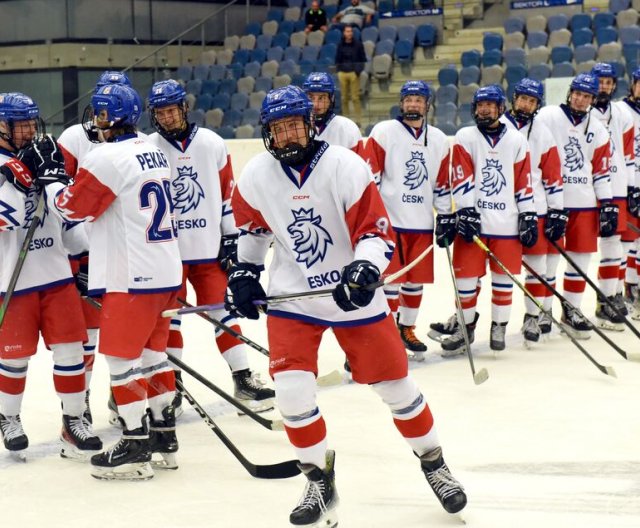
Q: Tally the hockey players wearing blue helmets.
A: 12